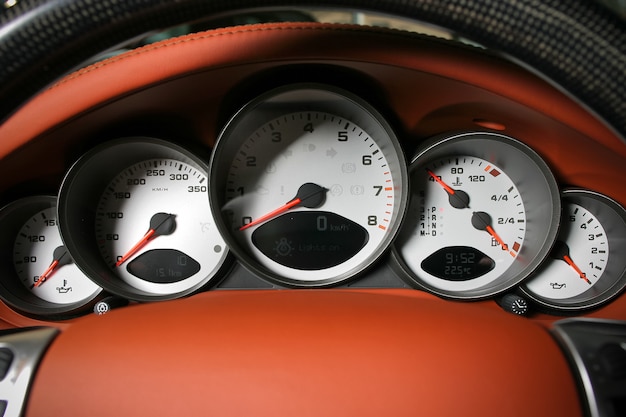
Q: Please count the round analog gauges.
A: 5